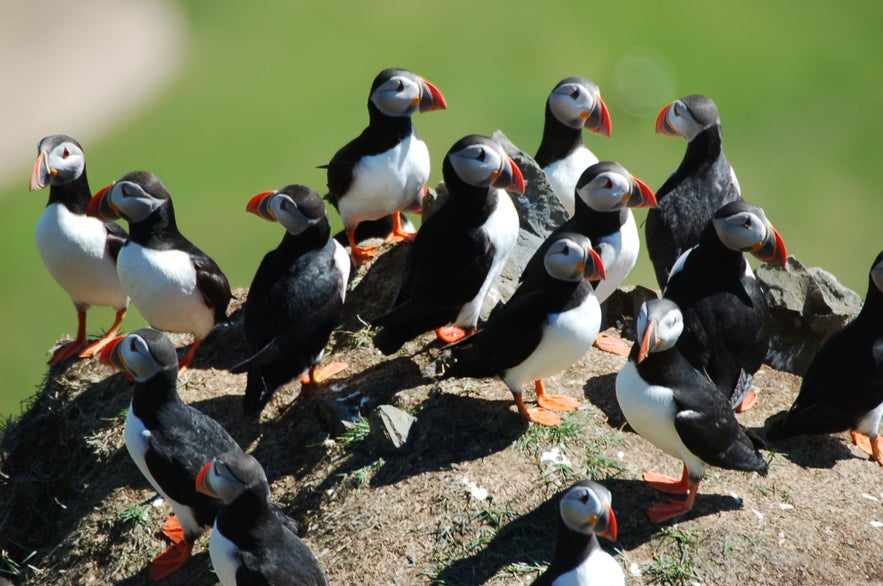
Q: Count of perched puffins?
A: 15